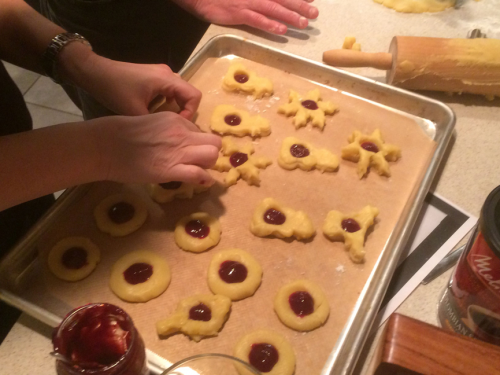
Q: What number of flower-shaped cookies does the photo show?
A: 3